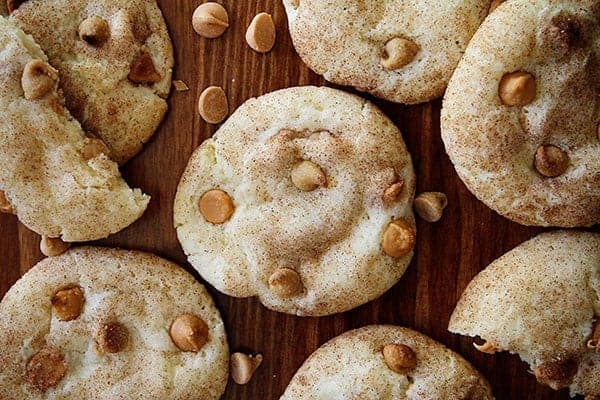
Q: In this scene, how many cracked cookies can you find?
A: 2